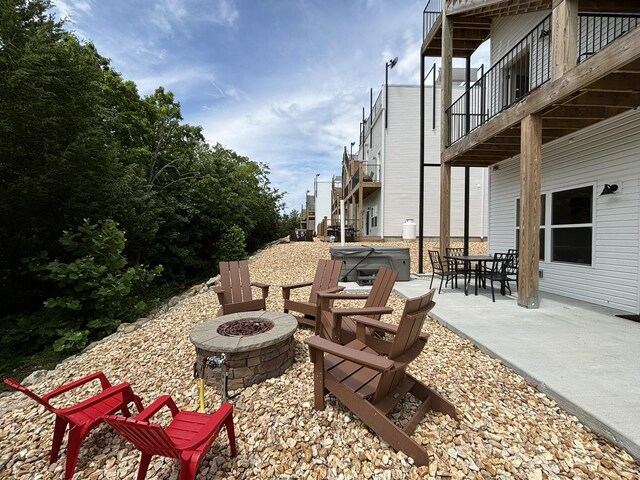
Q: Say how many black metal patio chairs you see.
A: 4